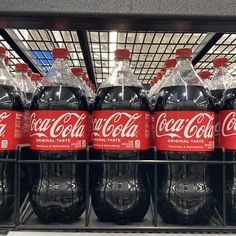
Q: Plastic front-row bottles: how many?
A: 5